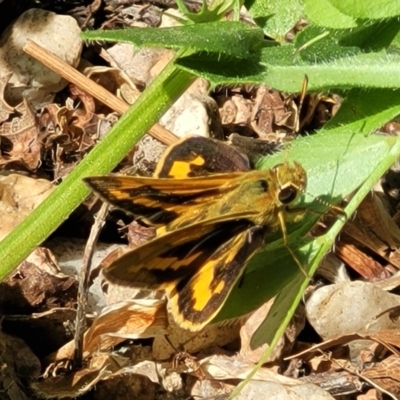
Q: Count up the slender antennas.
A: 2